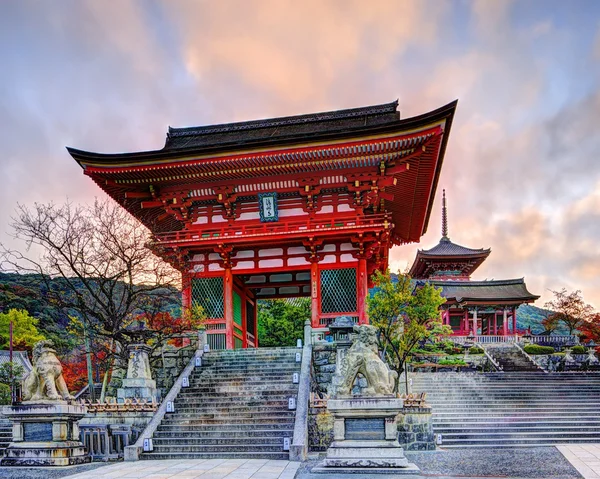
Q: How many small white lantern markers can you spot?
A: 10